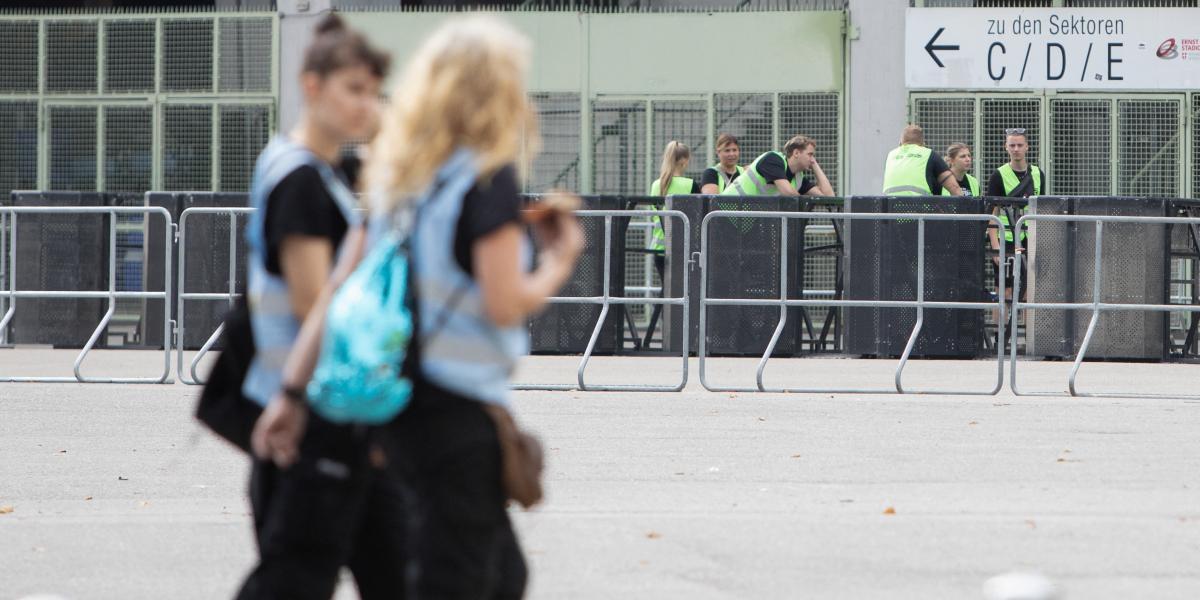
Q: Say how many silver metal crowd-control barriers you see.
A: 5